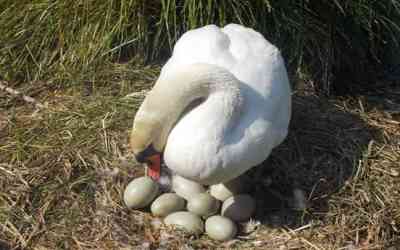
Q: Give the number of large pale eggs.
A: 8